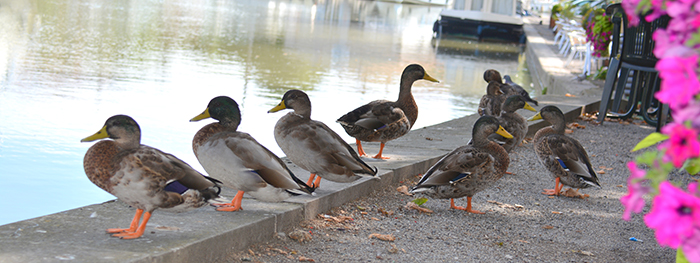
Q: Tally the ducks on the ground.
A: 3